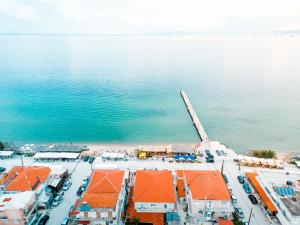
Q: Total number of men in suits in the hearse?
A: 0